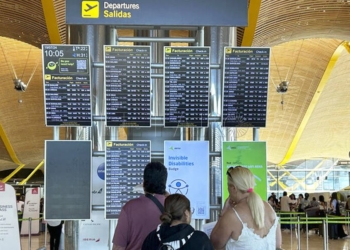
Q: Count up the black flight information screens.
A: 5